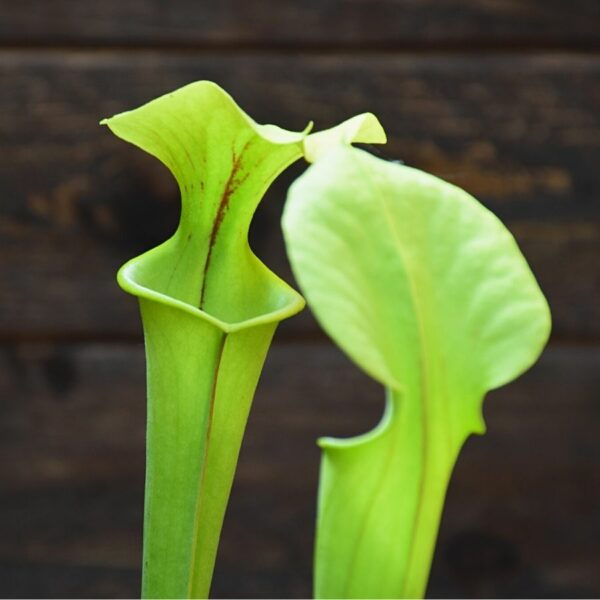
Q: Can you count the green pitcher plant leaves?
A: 2